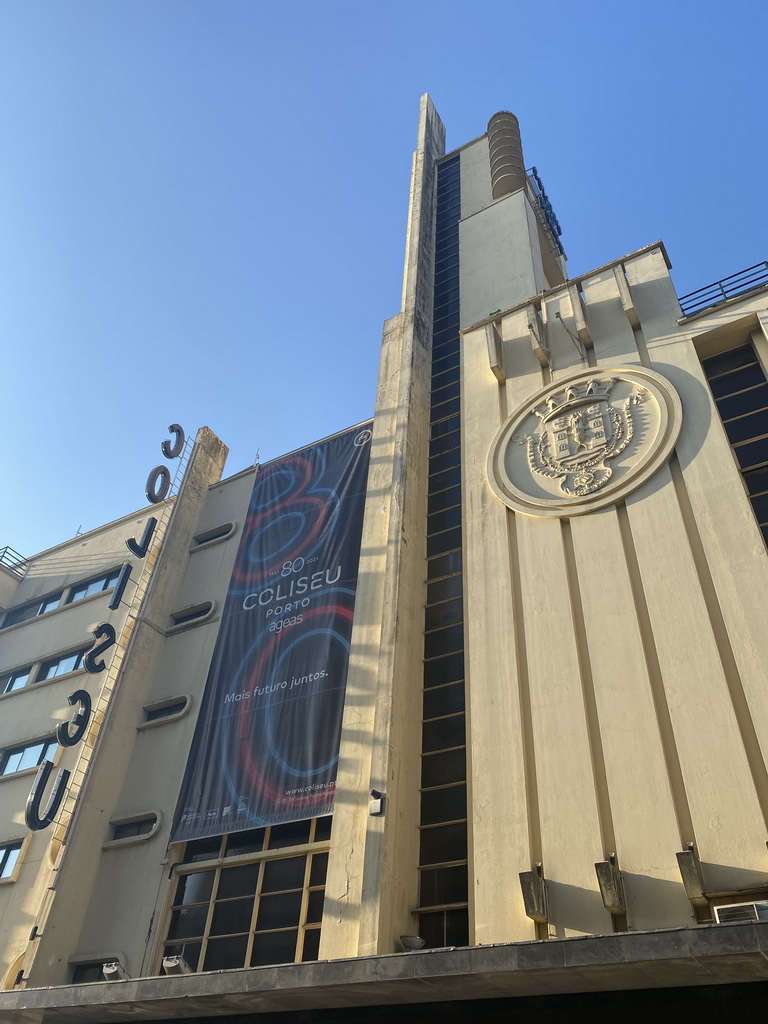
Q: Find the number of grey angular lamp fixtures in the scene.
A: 3